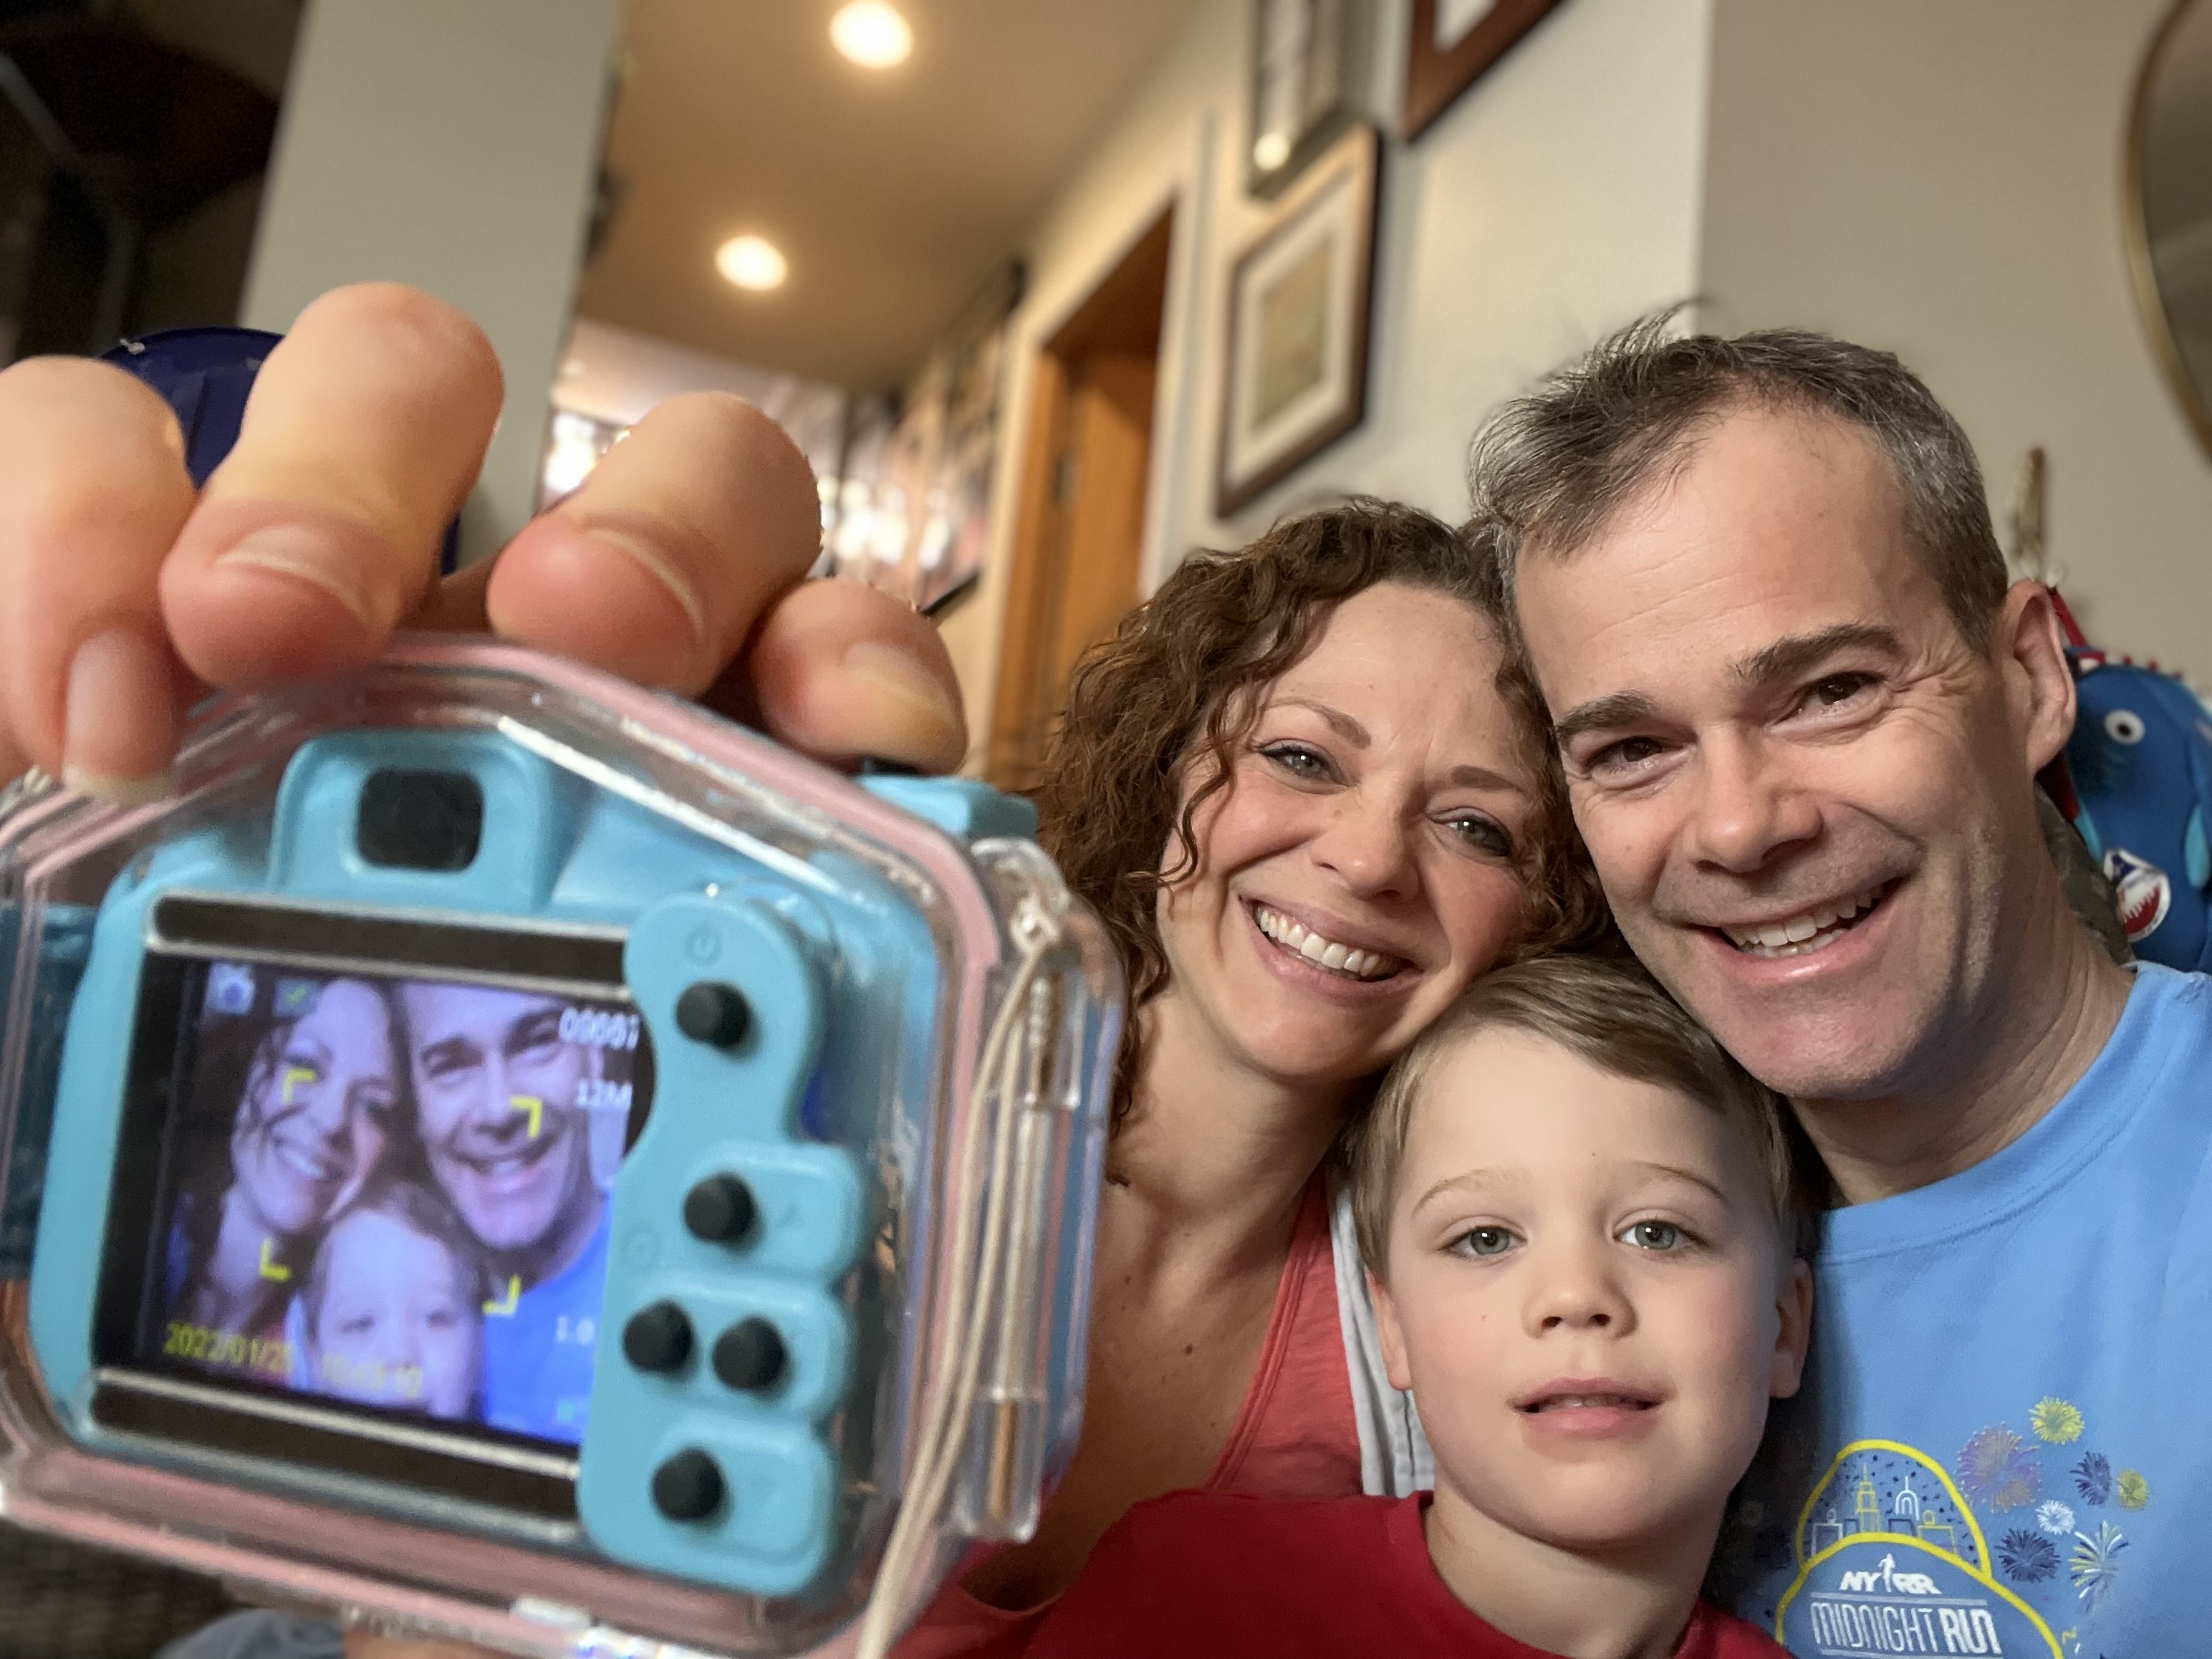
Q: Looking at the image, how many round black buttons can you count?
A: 5